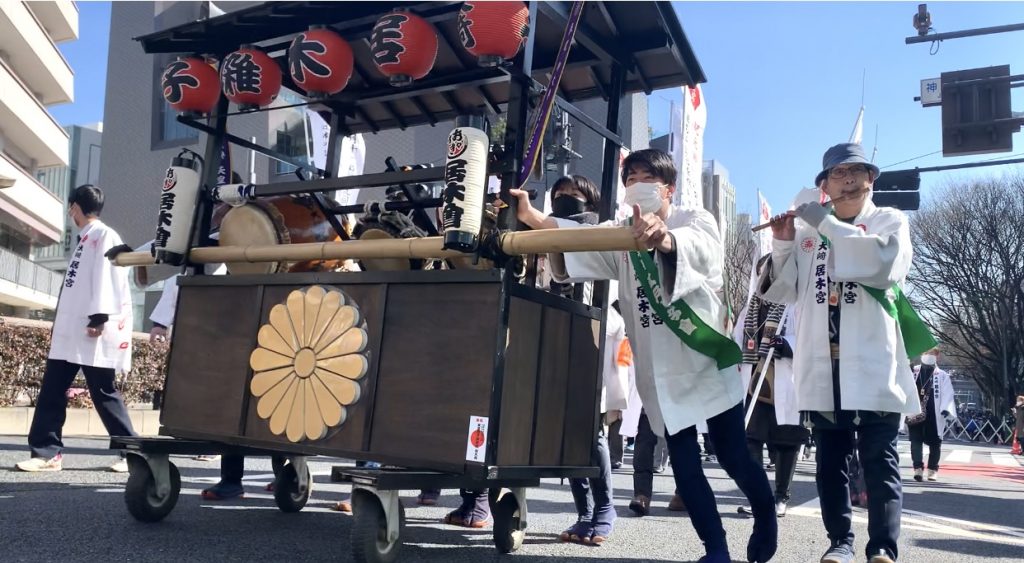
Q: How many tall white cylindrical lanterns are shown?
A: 2